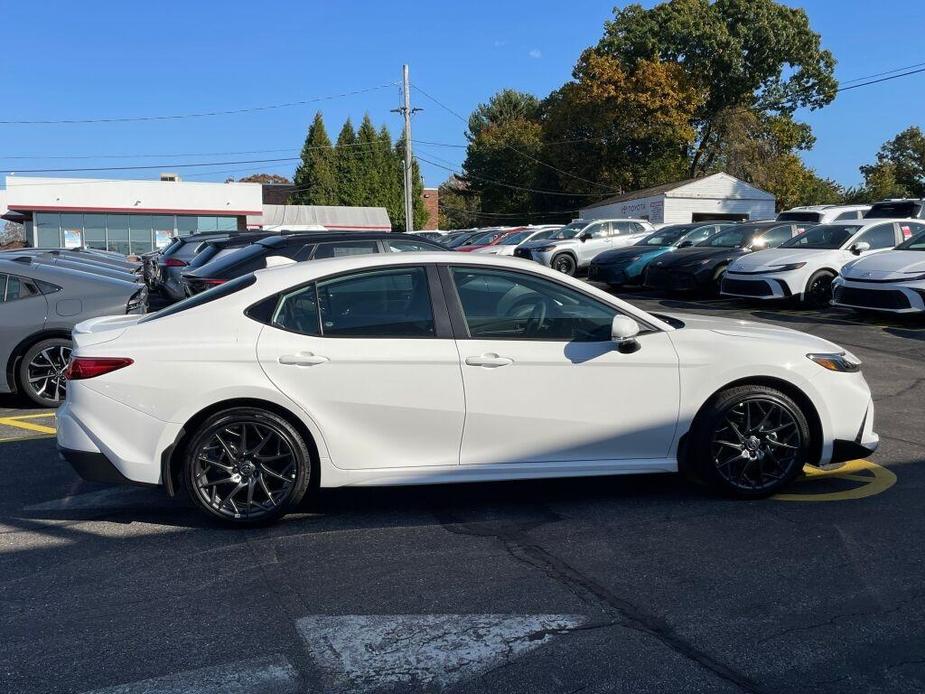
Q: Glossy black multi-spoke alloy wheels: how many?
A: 2